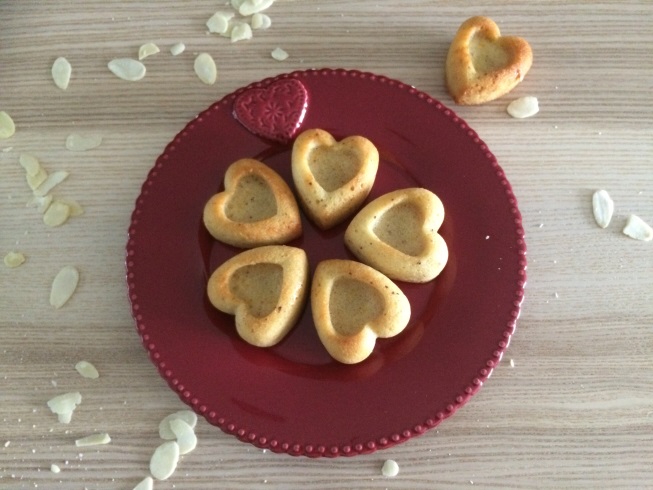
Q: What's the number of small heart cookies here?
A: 6